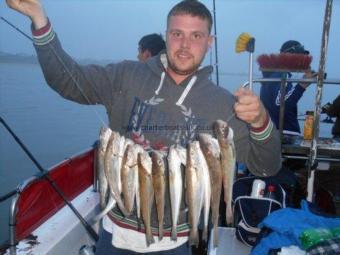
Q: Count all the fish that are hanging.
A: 12